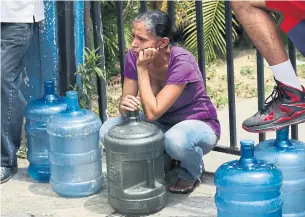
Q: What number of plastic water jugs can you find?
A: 5